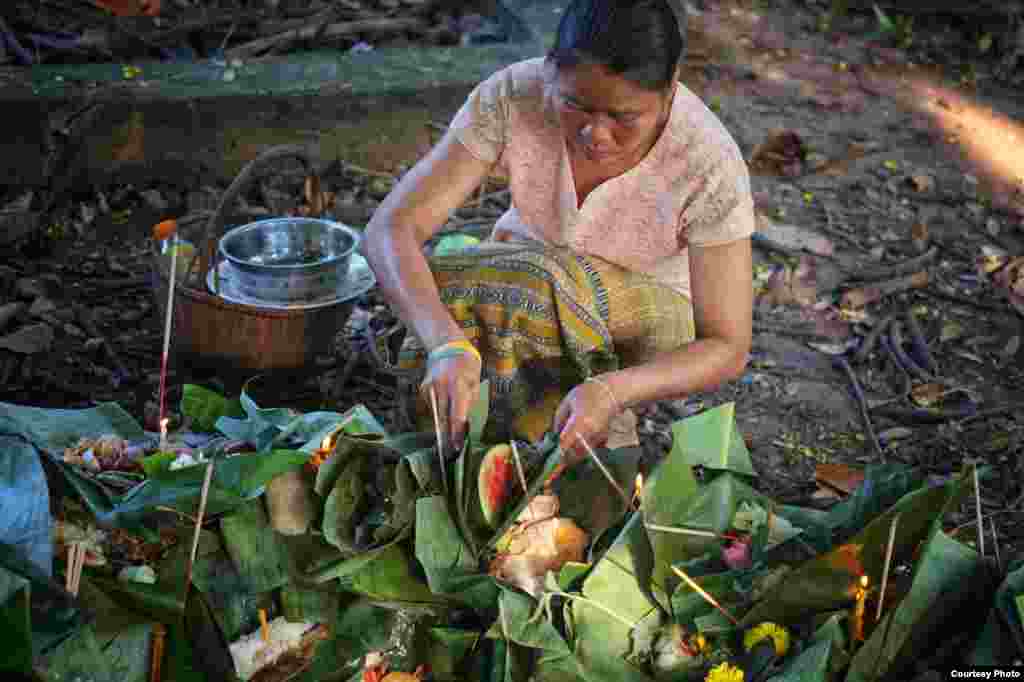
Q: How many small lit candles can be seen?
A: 3